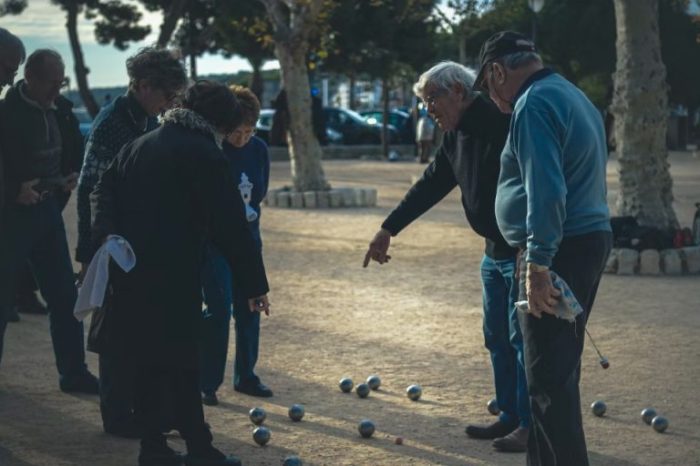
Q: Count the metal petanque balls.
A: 13